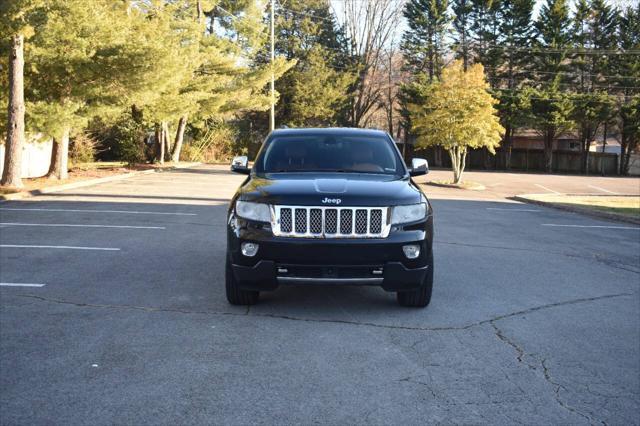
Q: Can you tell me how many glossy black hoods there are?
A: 1